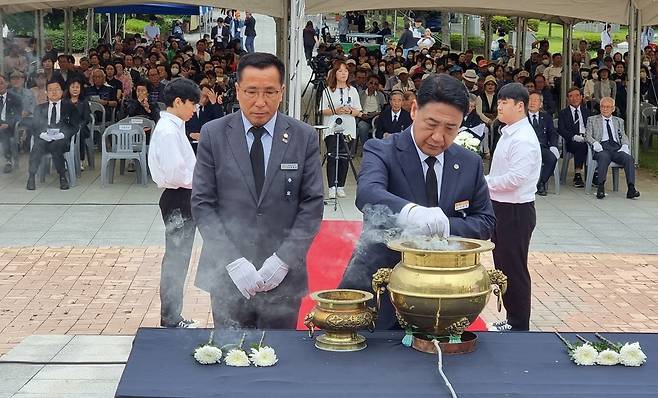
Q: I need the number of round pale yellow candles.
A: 0